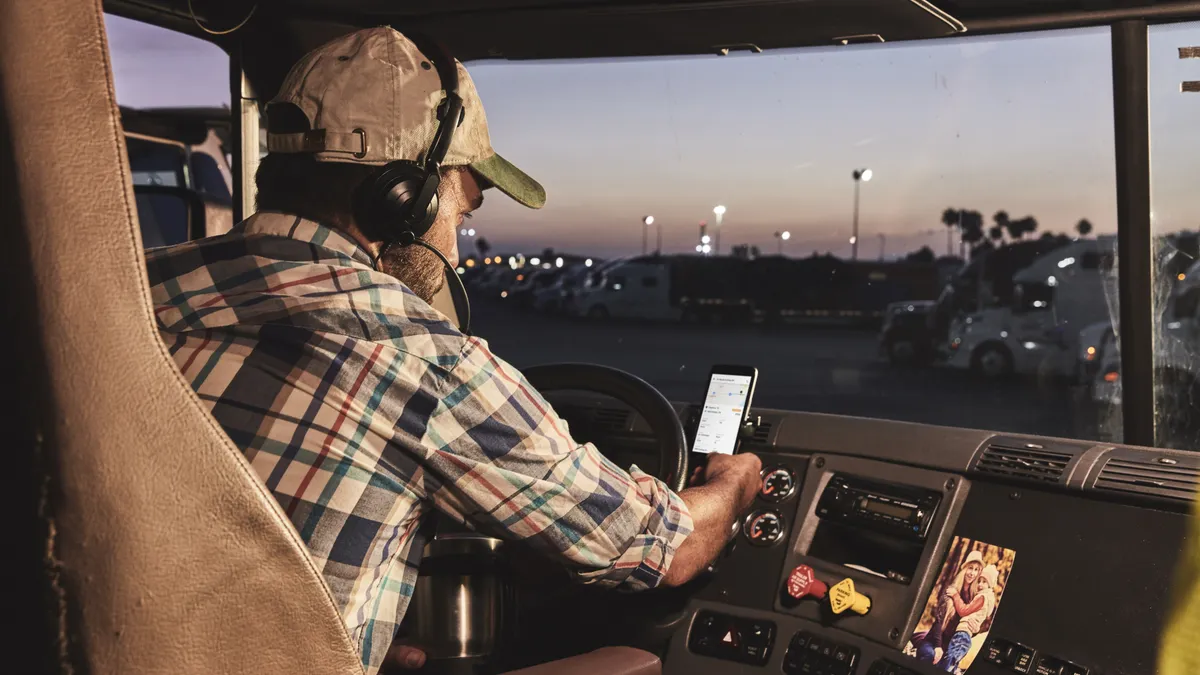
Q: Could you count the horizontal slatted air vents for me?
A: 4